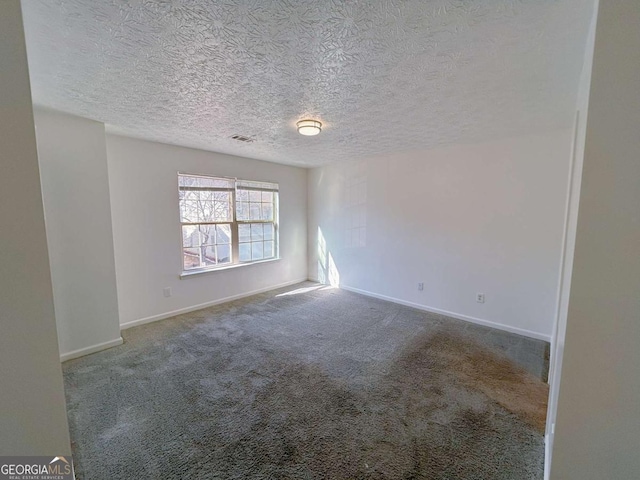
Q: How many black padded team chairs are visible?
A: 0